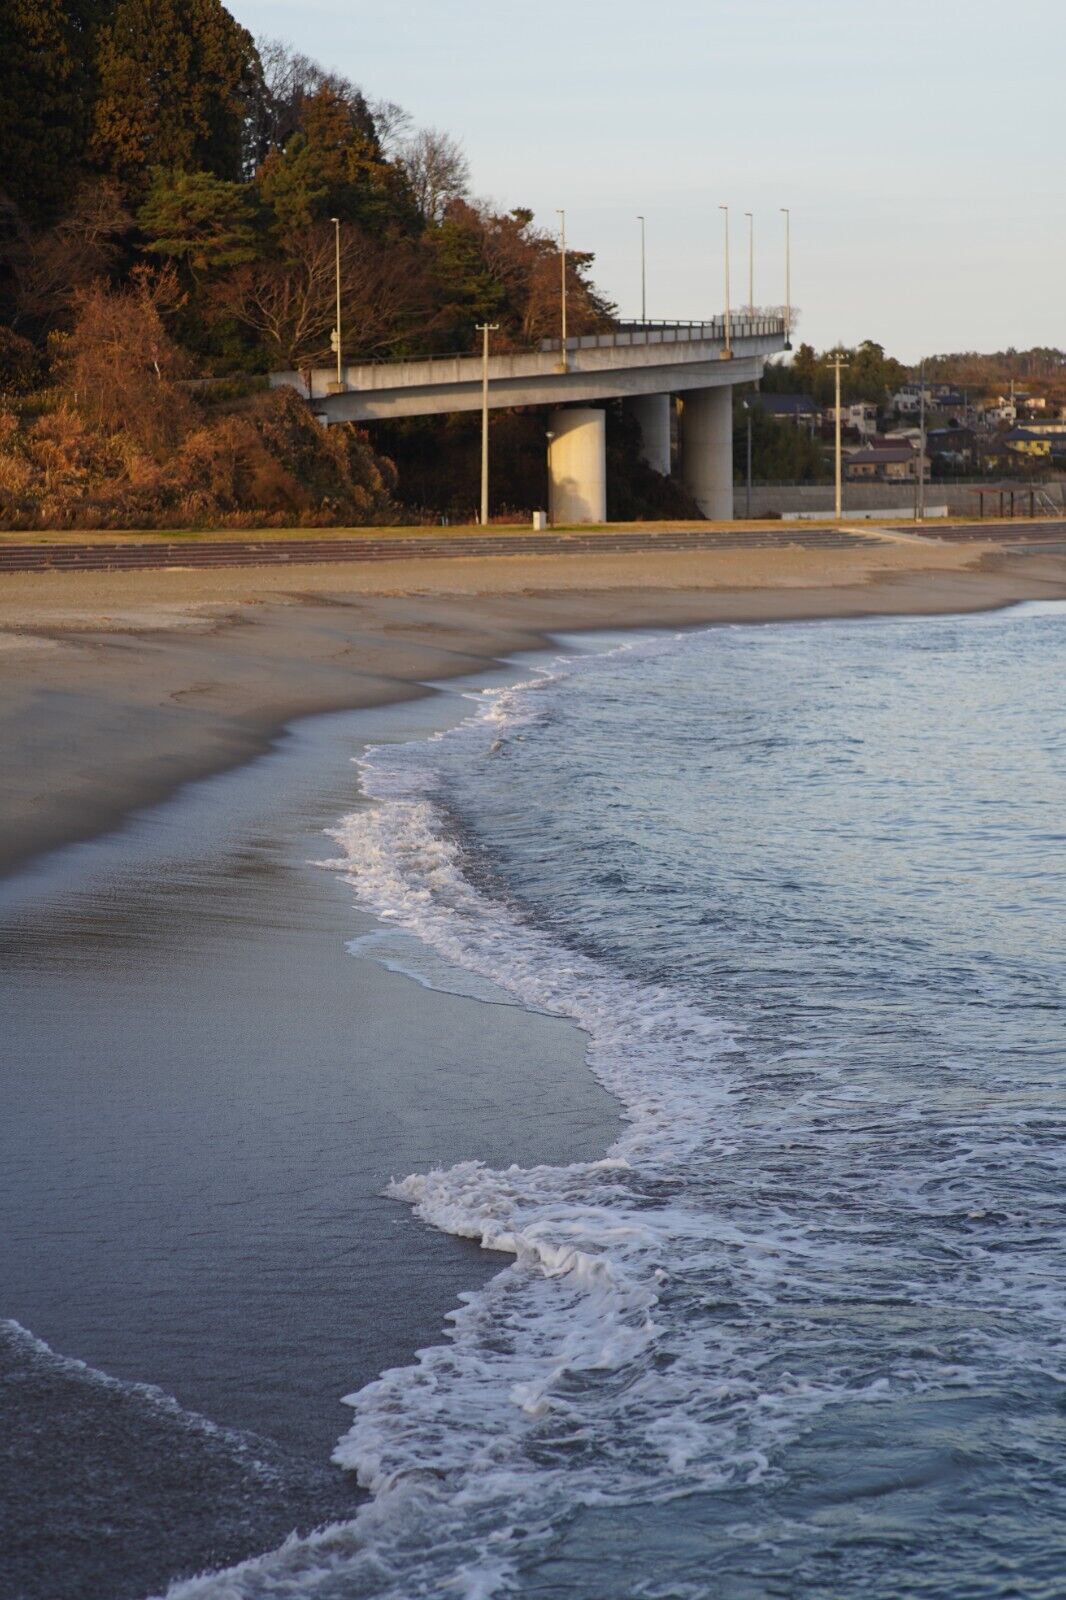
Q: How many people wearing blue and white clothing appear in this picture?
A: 0